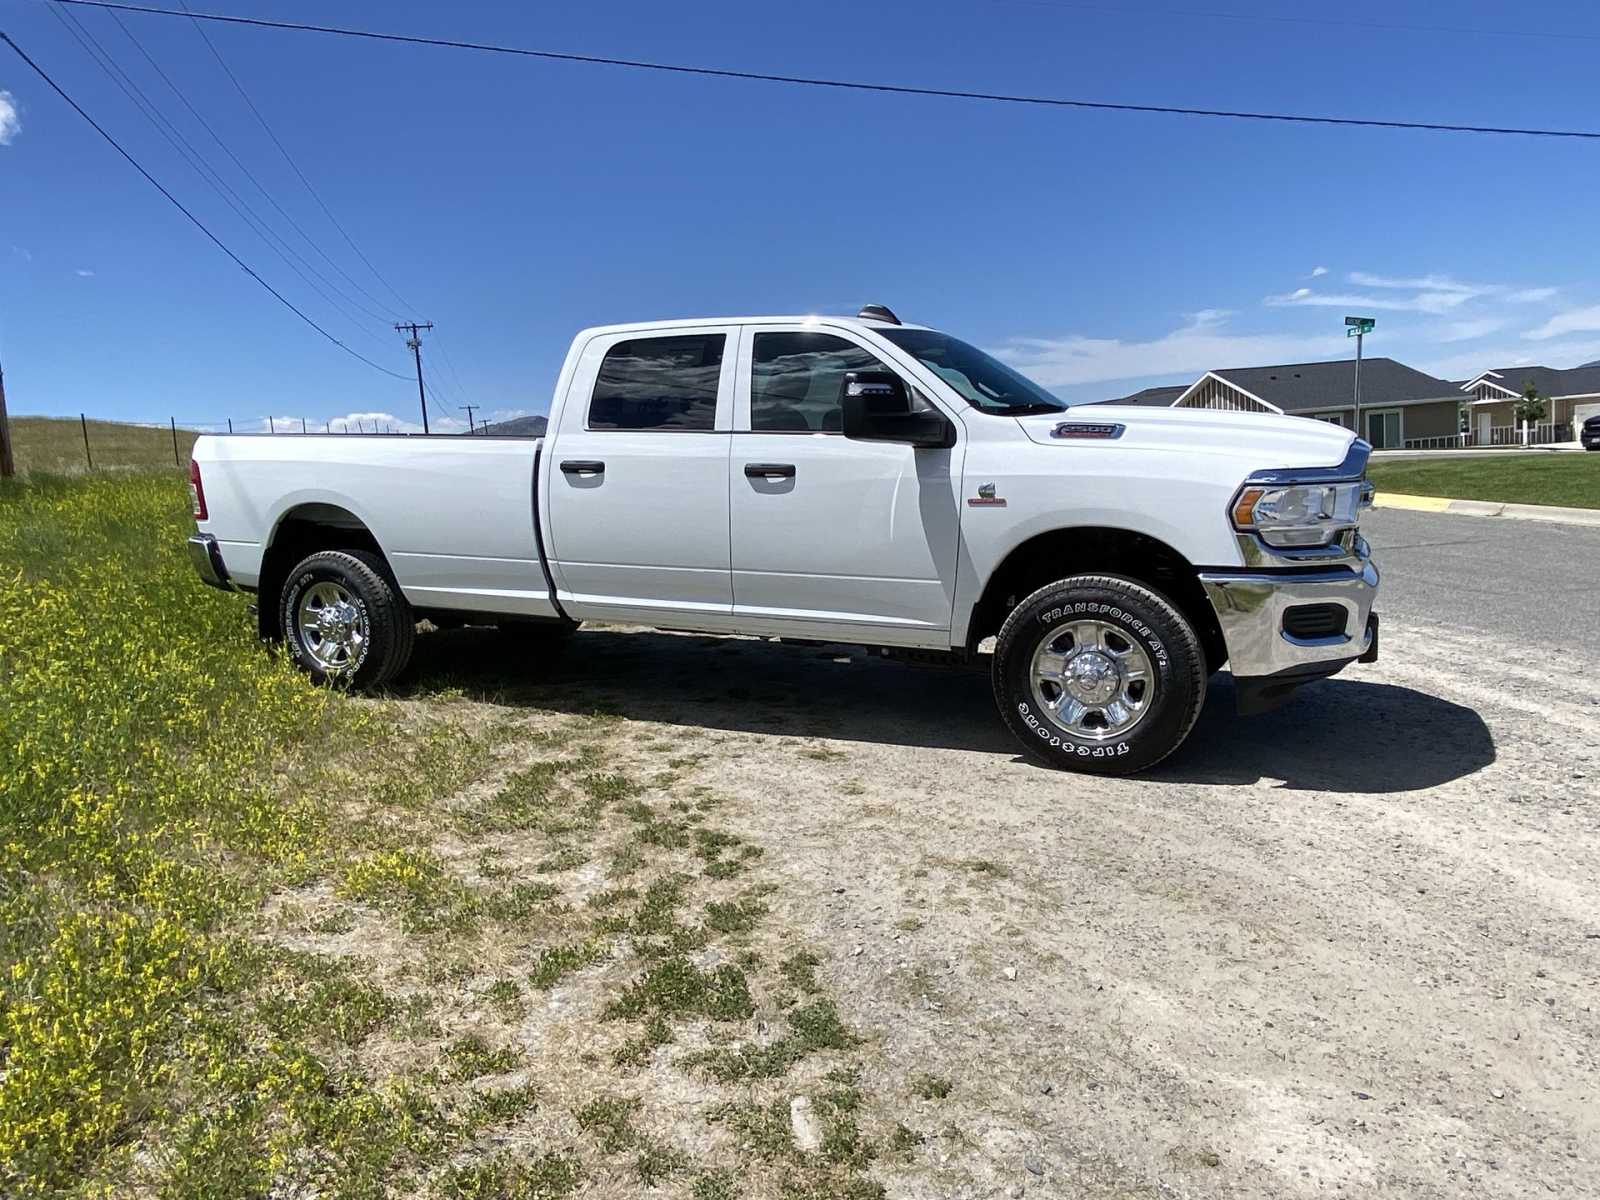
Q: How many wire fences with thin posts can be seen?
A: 1